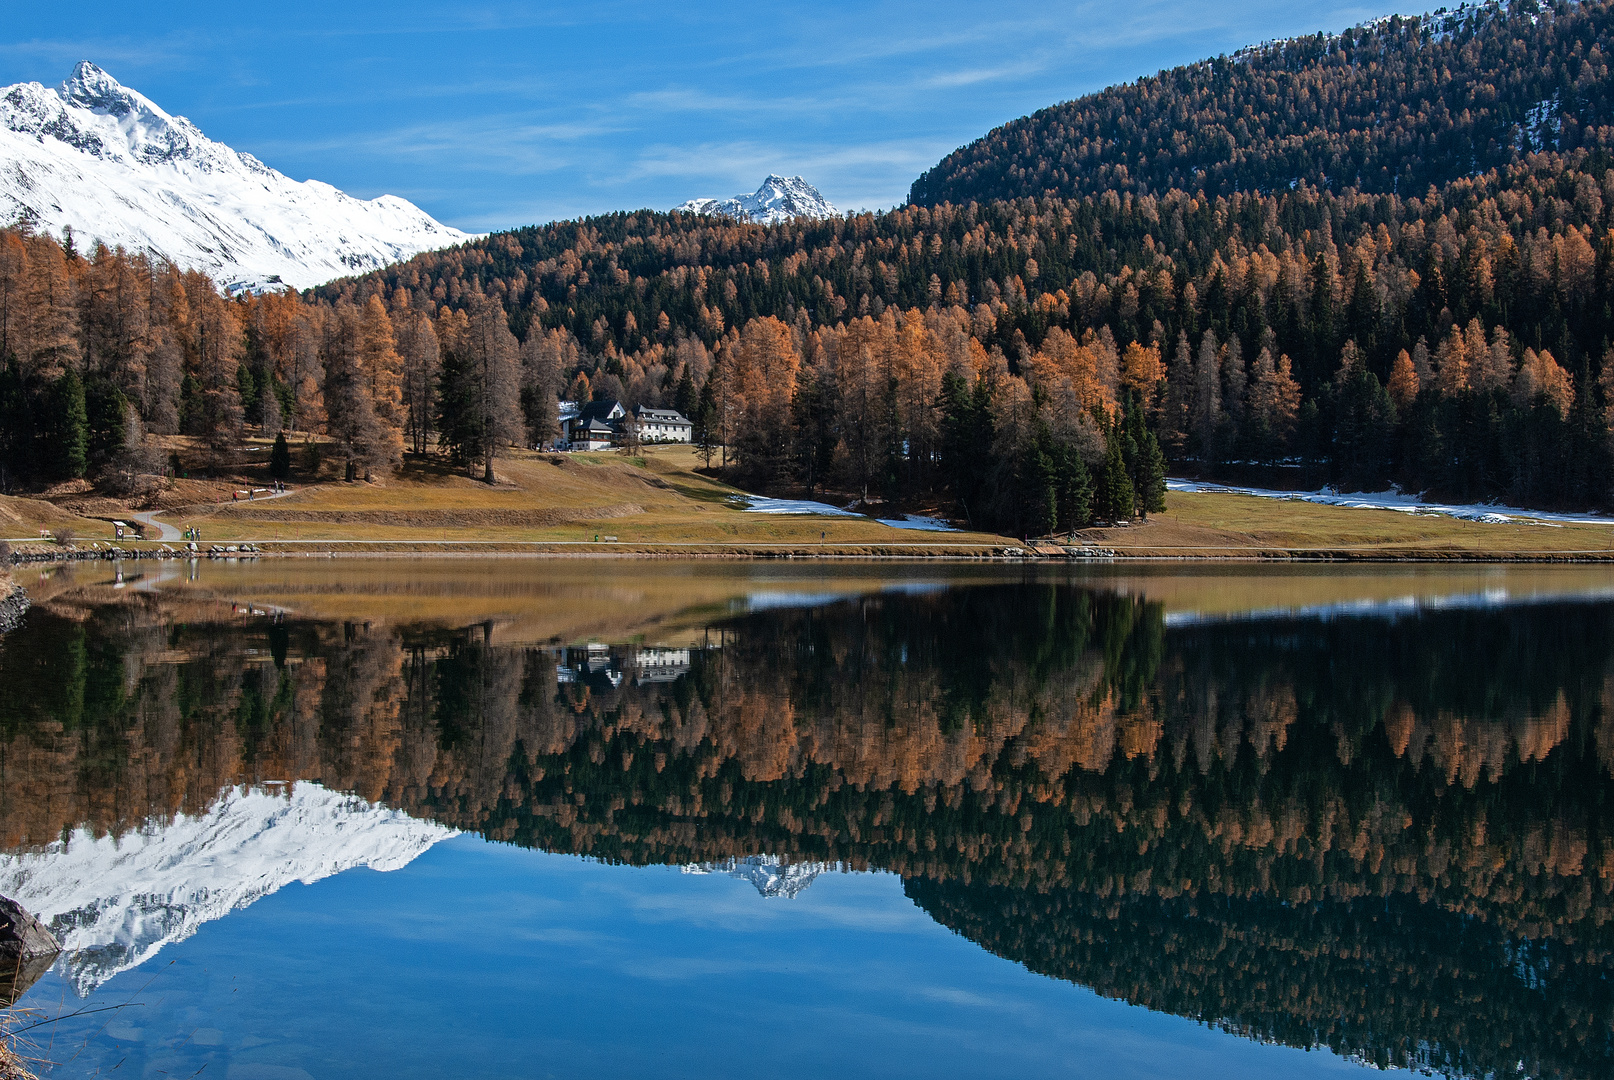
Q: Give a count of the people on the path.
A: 6